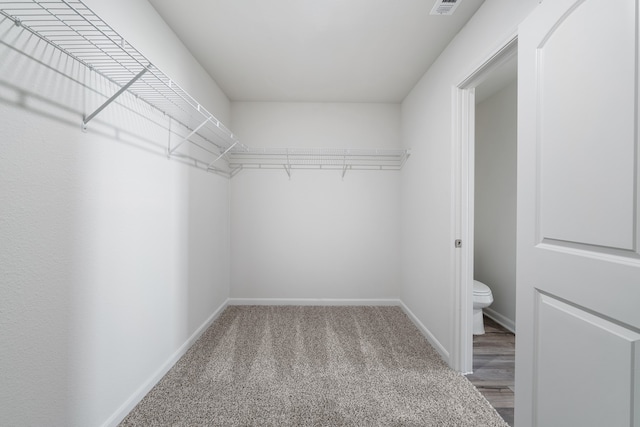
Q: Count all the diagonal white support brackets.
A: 5